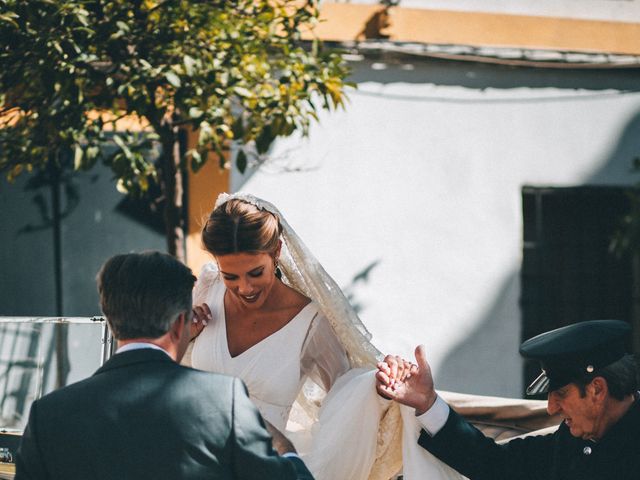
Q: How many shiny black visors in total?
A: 1